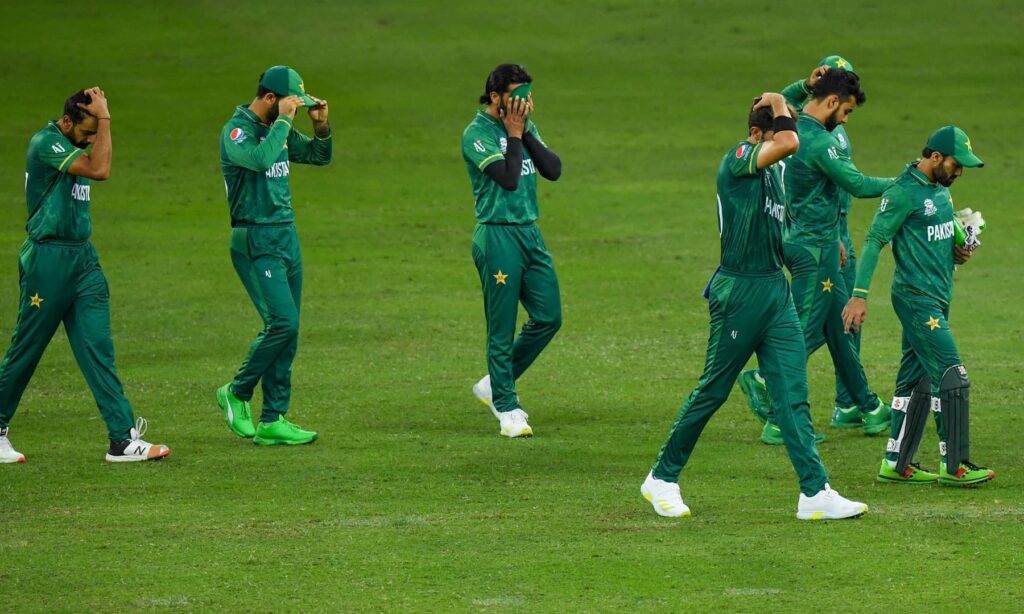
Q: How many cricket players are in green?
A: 7